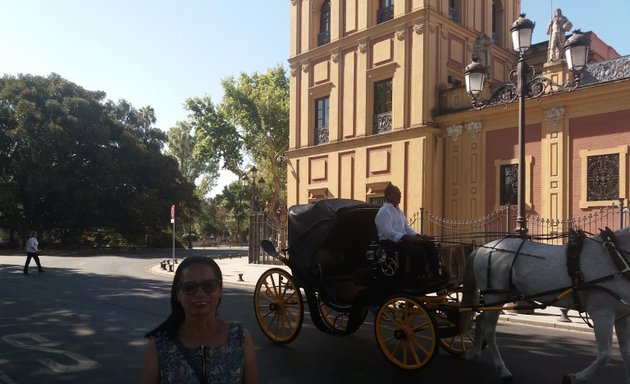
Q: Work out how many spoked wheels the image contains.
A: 4